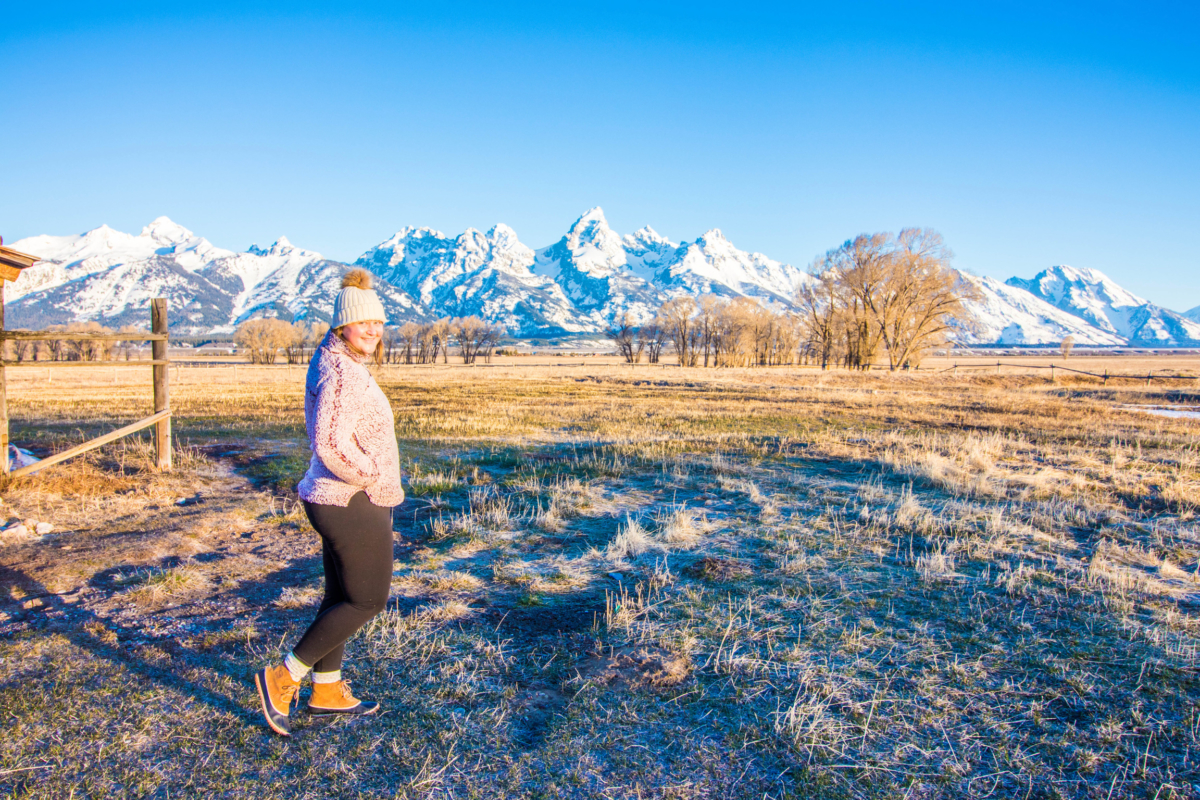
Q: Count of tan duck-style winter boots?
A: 2